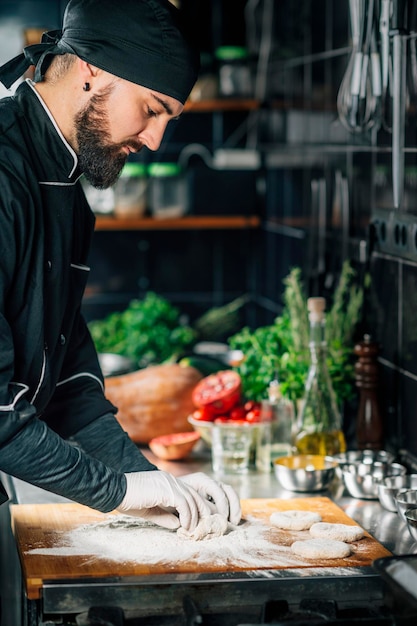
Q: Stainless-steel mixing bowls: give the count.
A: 6